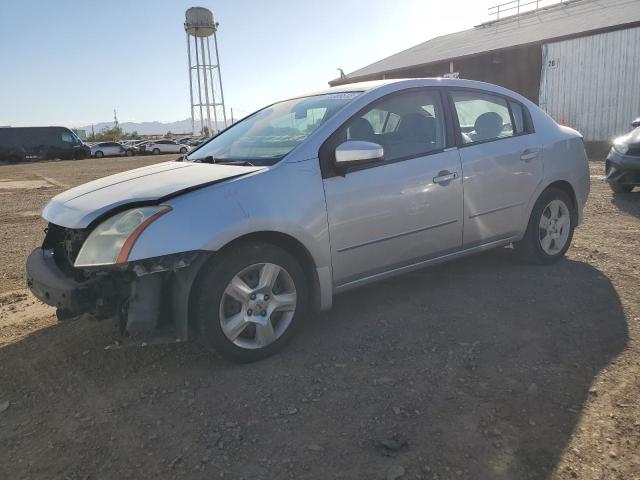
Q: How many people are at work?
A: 0